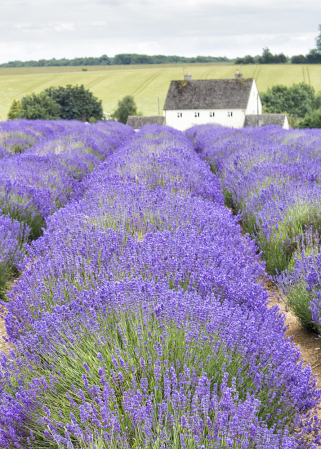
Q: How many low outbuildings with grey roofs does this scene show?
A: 2